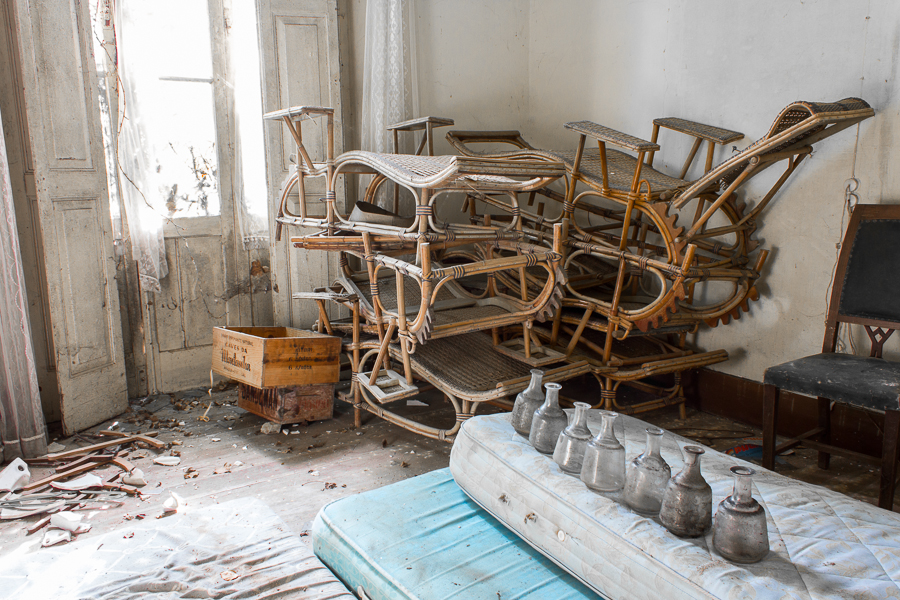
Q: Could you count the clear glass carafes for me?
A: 7